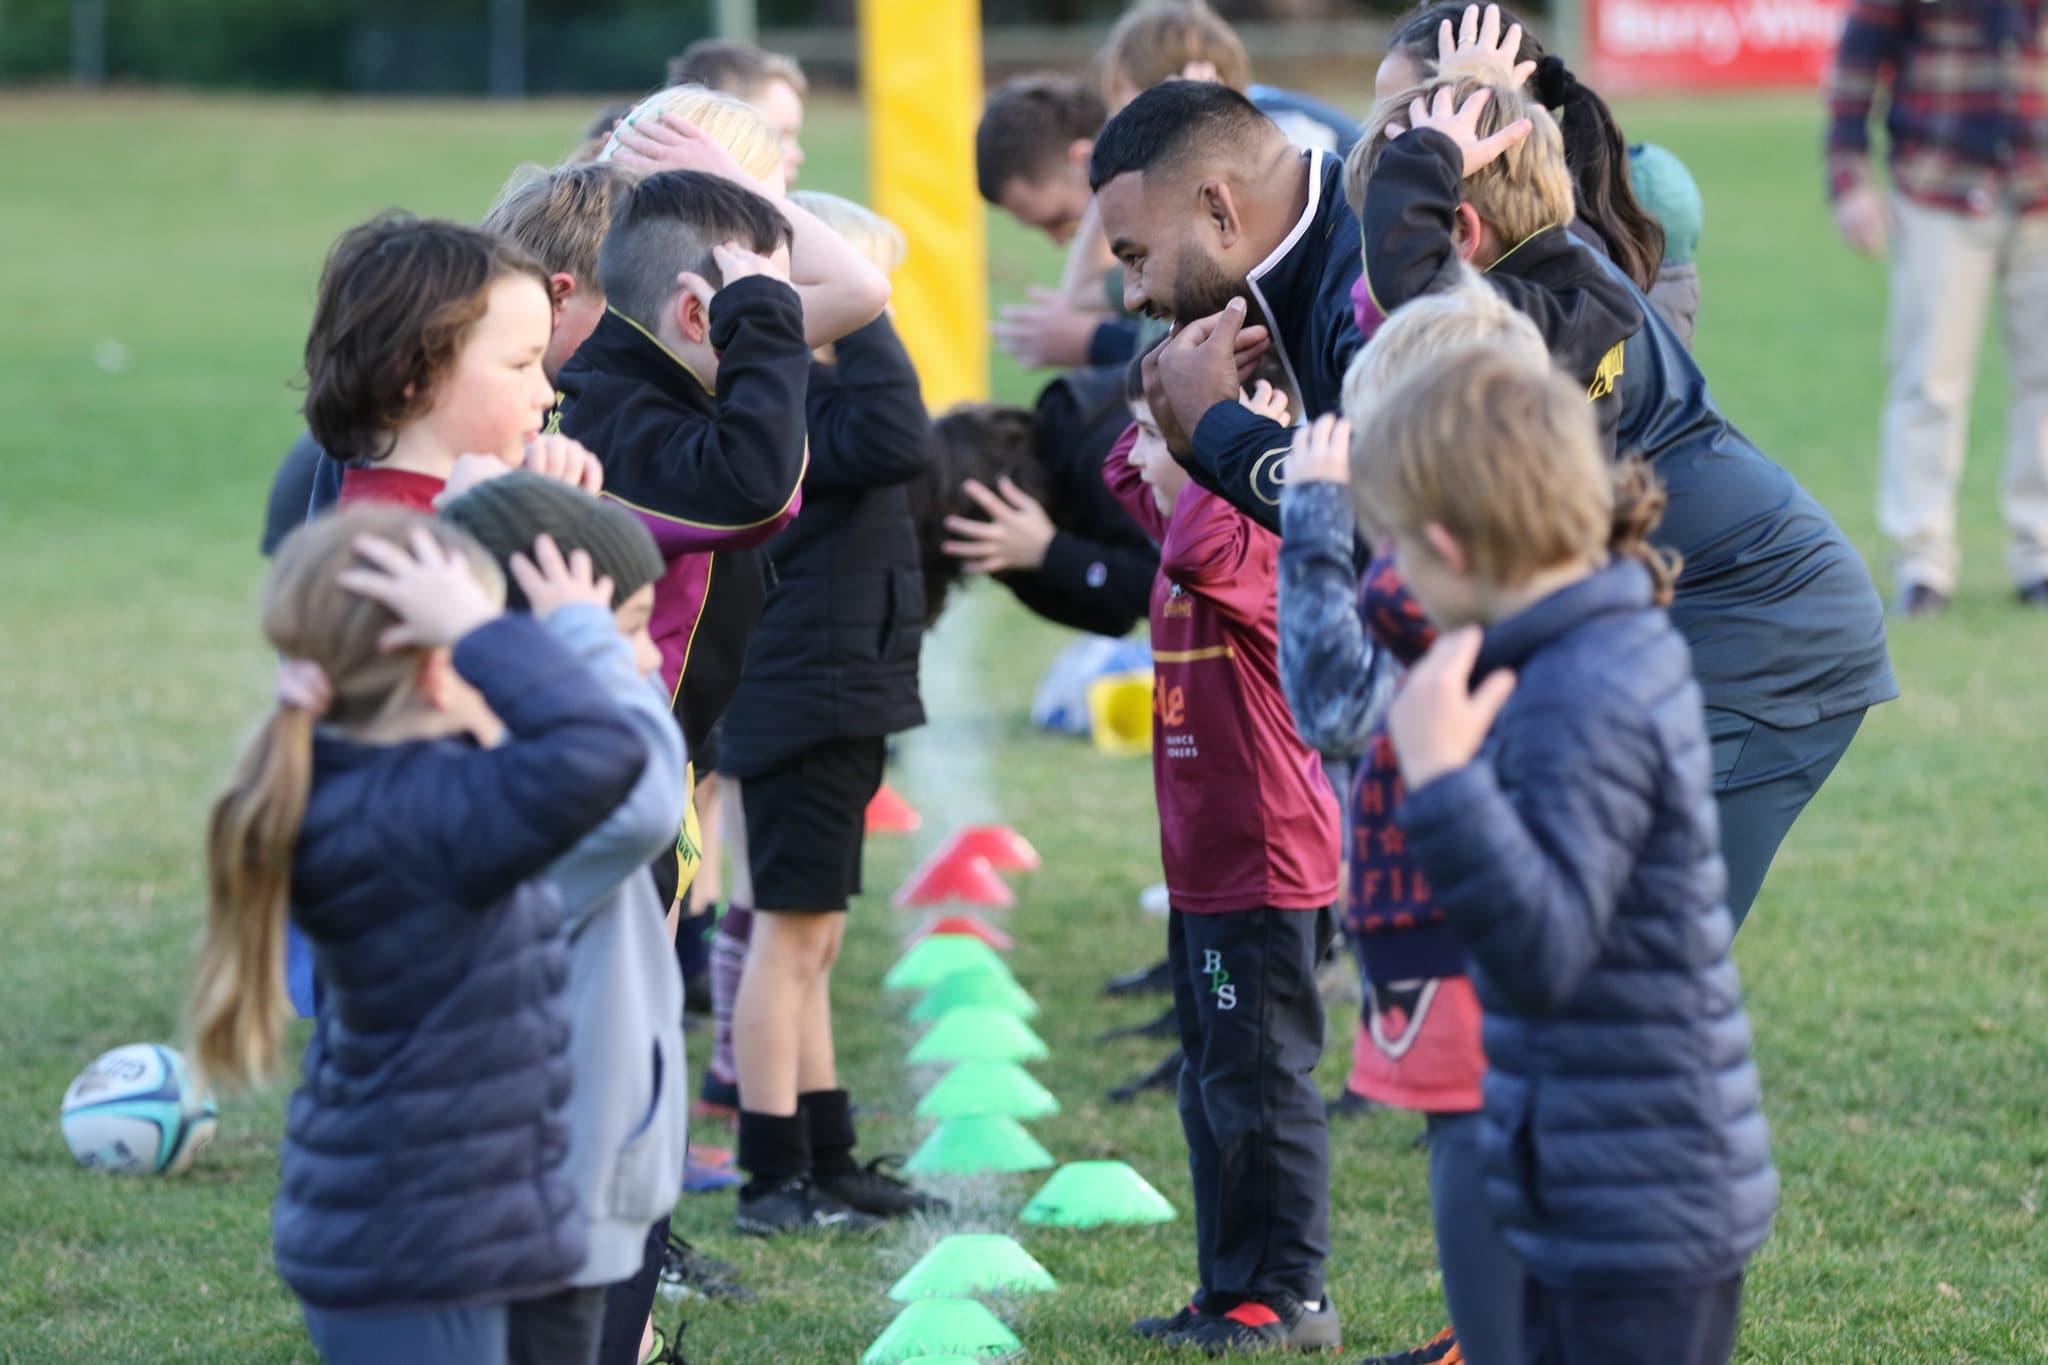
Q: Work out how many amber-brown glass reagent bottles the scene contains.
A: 0